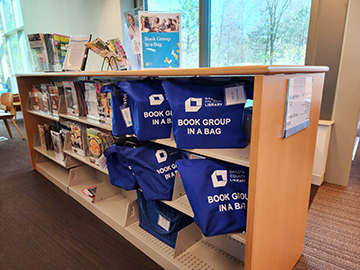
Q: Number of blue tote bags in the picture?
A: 7